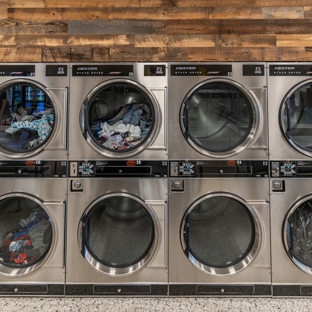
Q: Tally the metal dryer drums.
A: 8